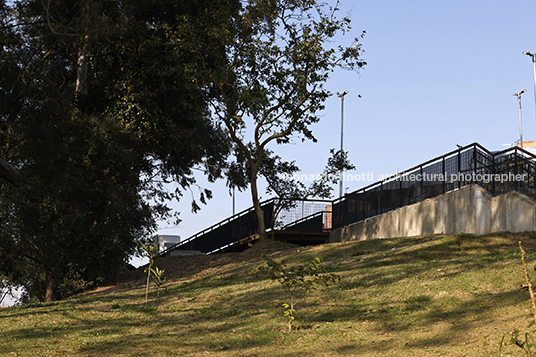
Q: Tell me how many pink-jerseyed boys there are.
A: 0